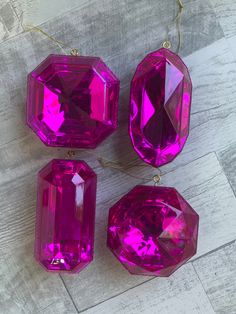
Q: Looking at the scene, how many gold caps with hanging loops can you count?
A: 4